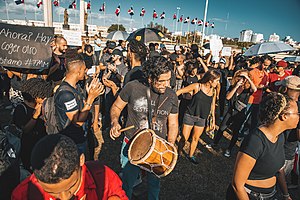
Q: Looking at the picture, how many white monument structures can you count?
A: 2